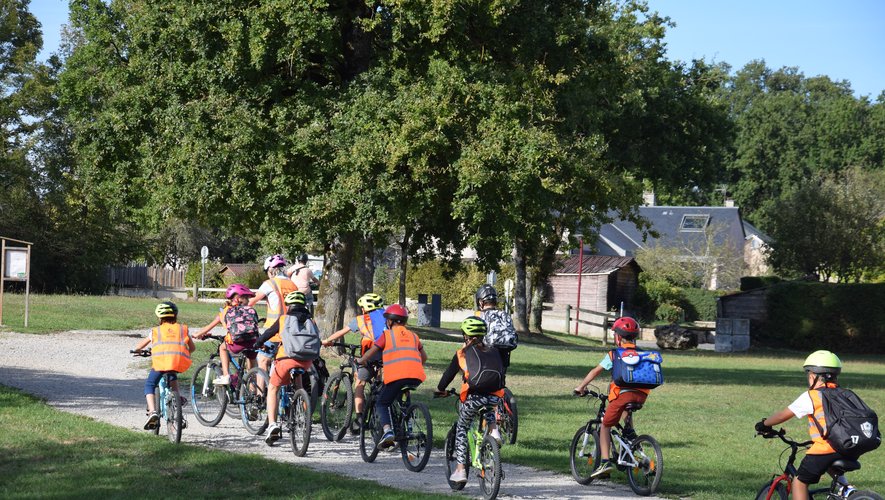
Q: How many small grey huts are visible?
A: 2